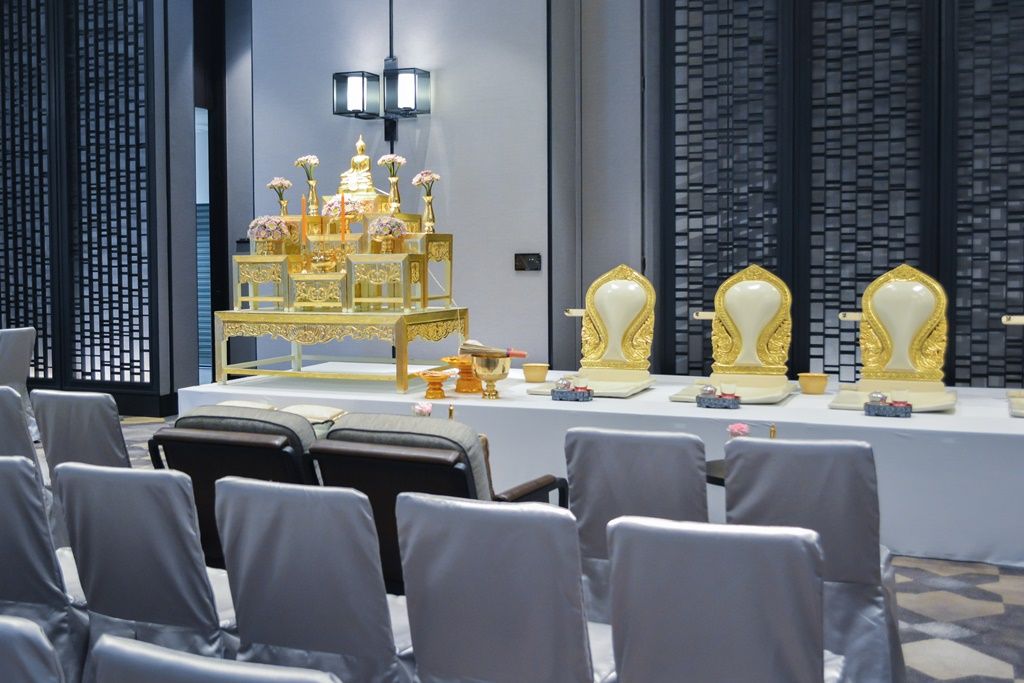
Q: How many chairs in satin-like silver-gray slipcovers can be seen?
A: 12